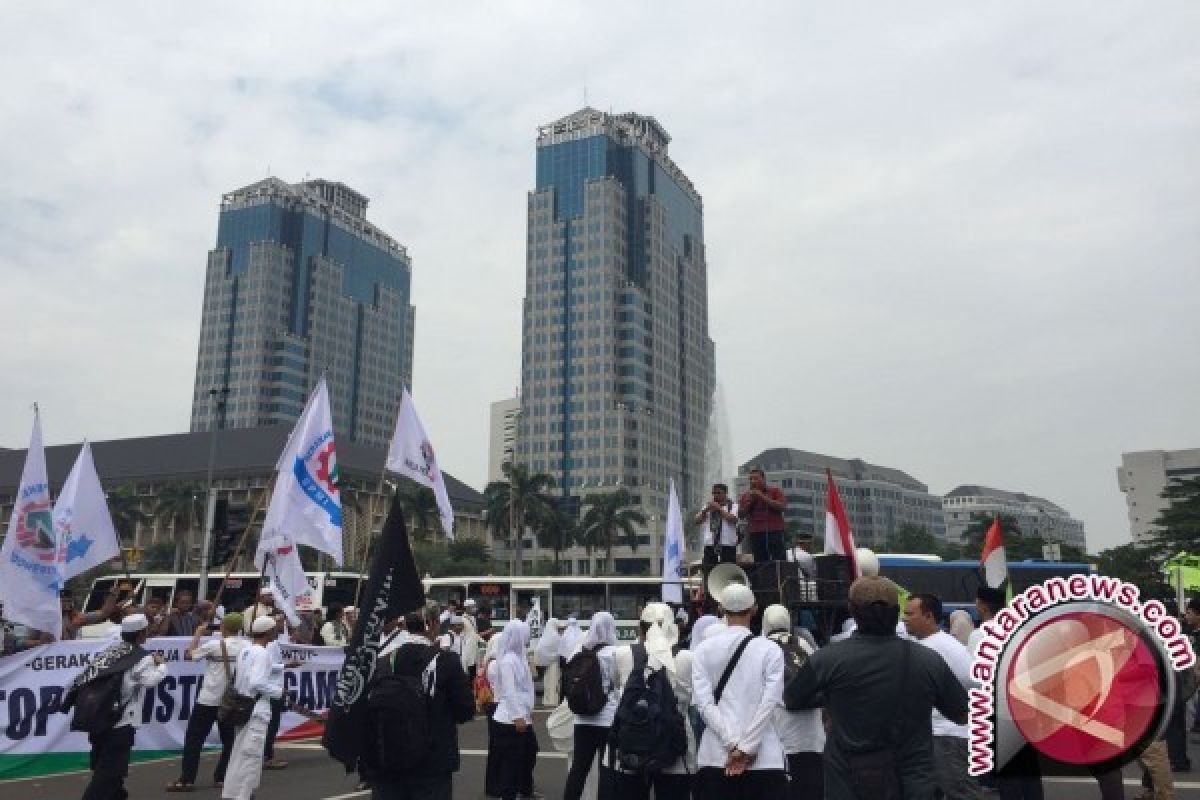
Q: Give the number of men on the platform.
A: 2